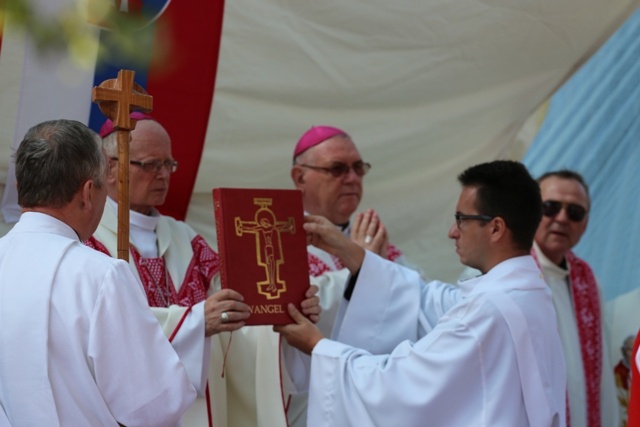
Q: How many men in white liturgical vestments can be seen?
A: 5